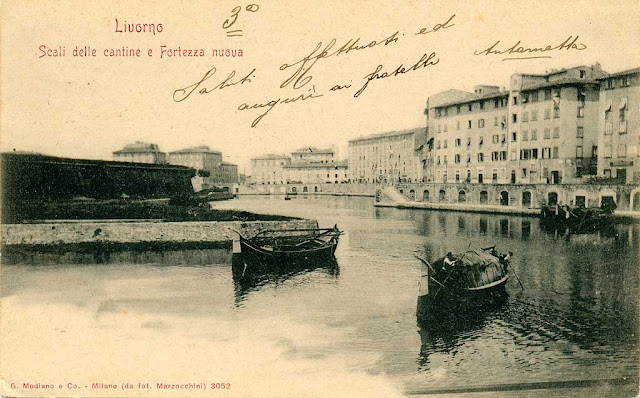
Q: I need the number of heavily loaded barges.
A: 1